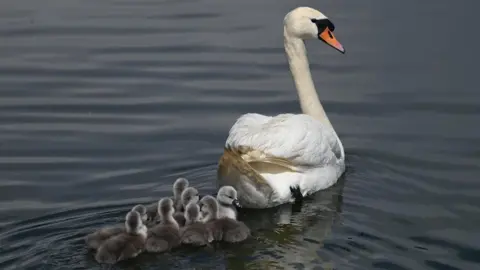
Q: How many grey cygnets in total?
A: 8